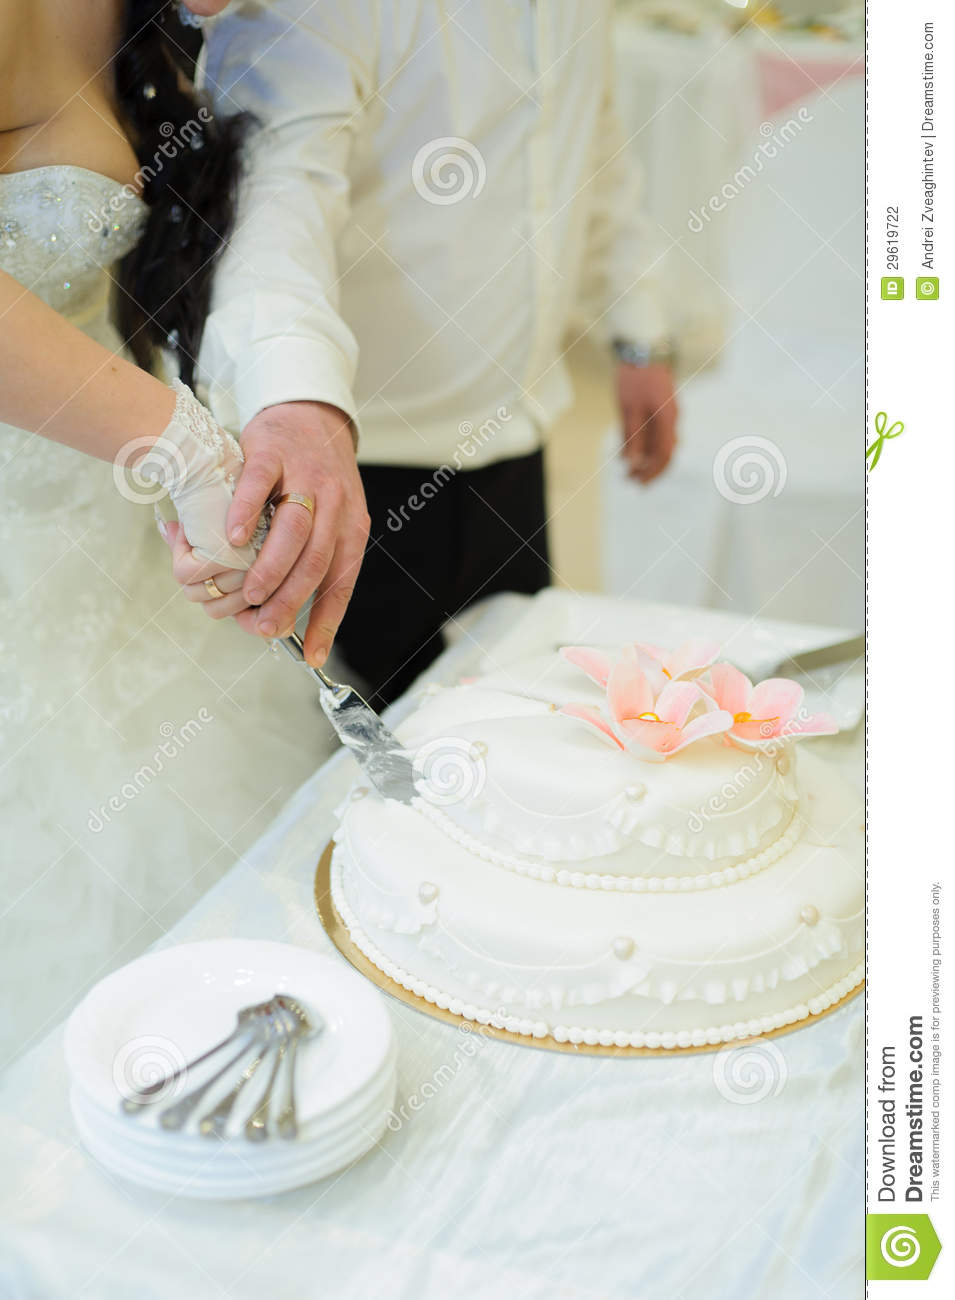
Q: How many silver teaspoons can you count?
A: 5